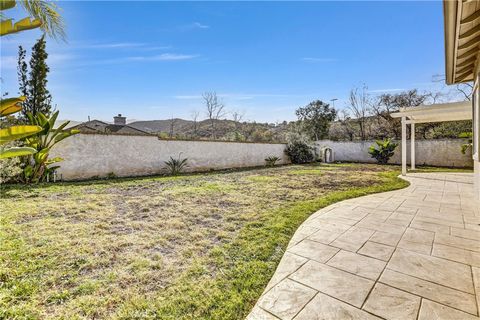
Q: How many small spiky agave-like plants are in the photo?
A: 2